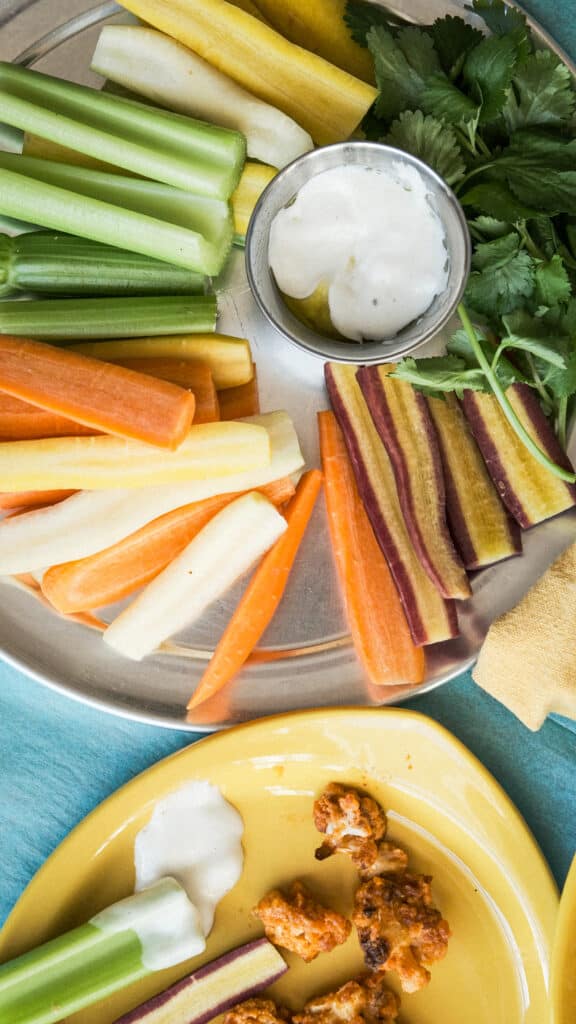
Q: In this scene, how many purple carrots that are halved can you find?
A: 5